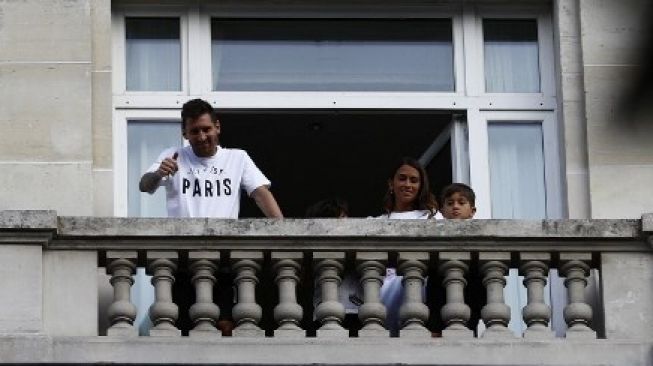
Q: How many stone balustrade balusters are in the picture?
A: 12